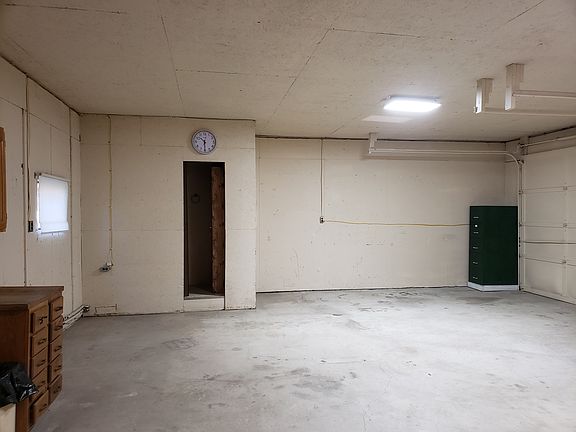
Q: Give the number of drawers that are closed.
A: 15